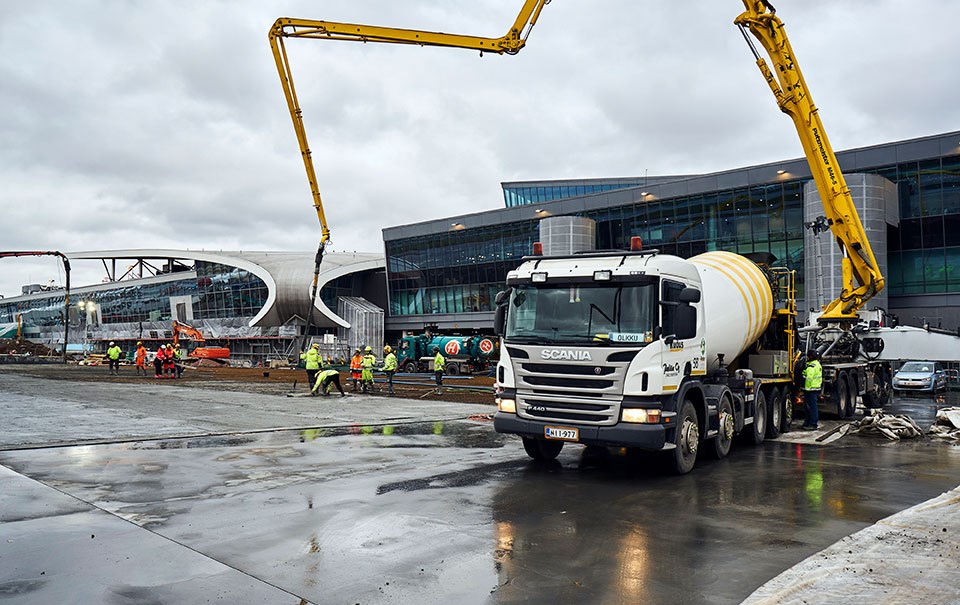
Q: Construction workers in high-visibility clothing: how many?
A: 12